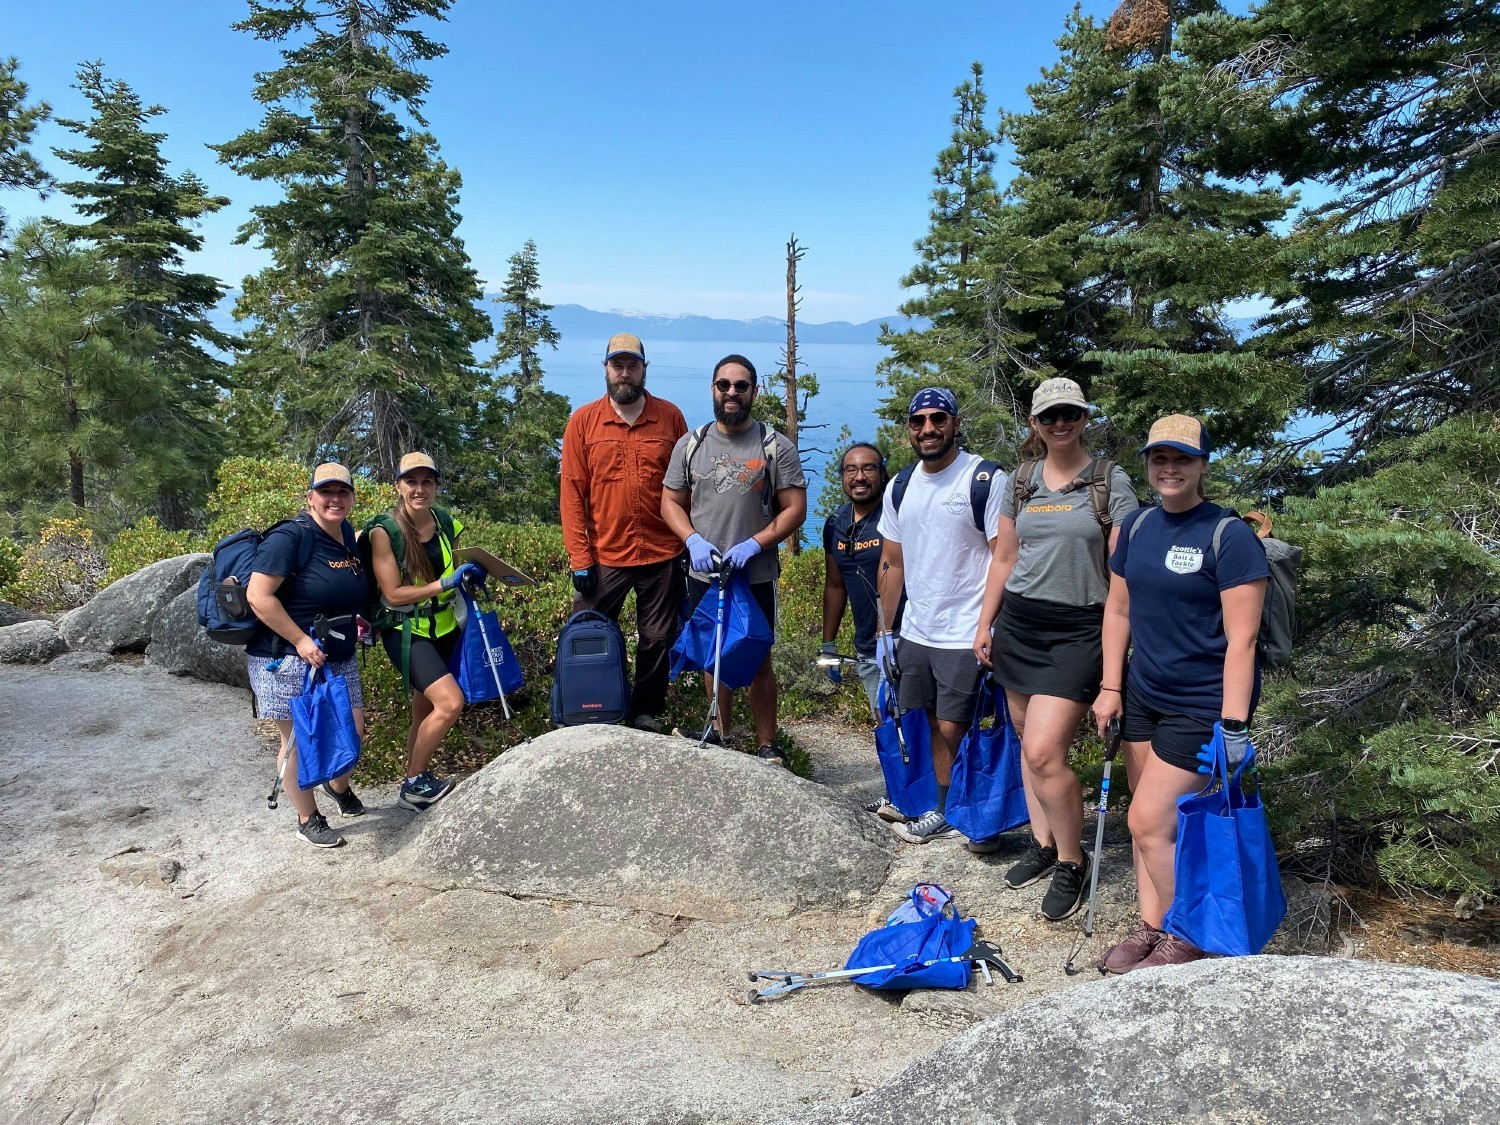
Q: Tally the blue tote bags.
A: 7